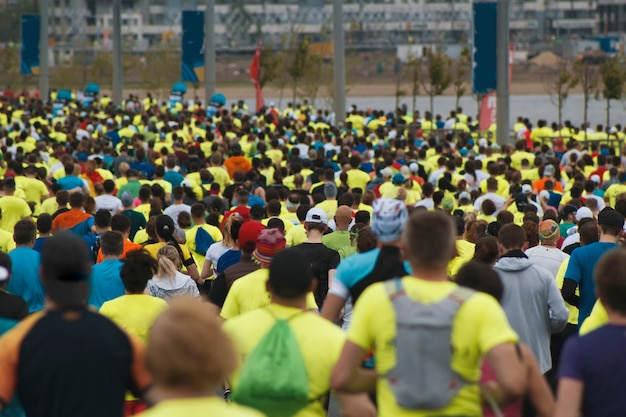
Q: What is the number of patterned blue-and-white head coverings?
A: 1